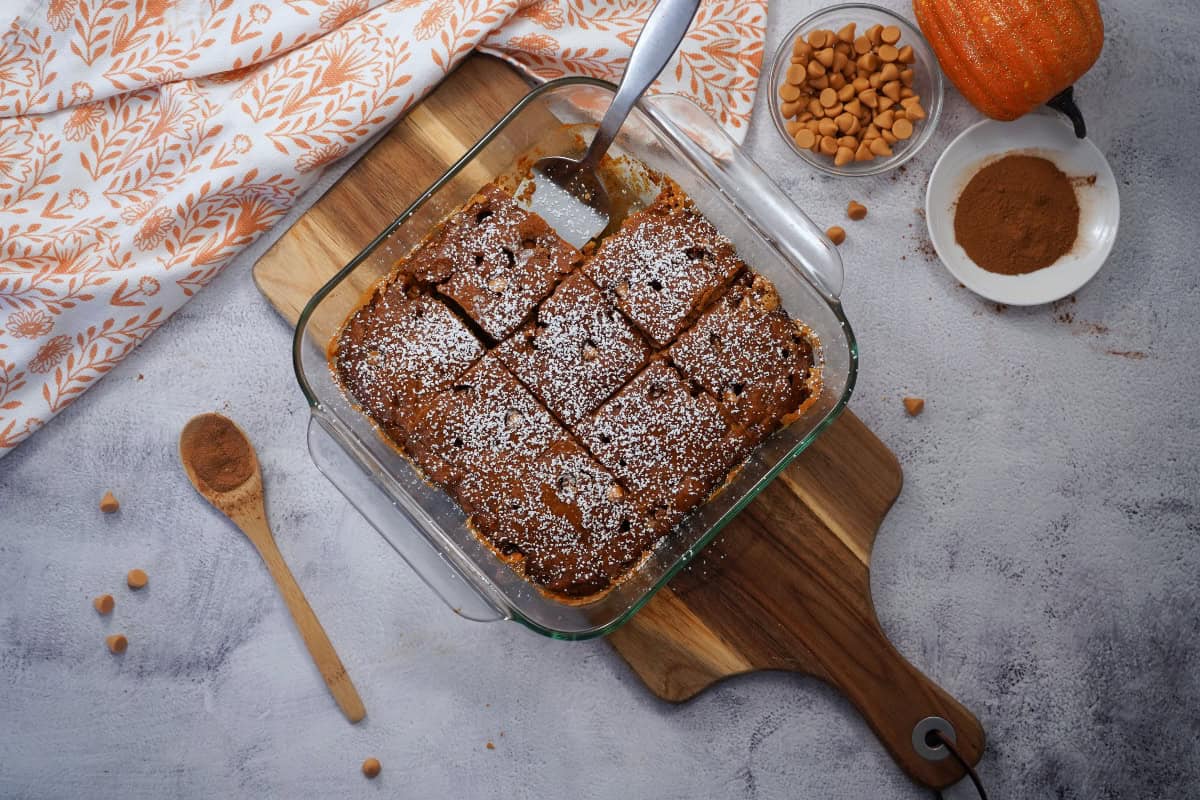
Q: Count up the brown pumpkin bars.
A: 8